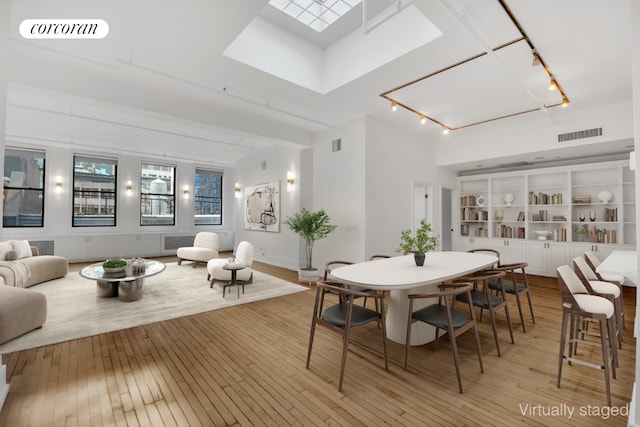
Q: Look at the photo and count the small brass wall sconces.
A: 5